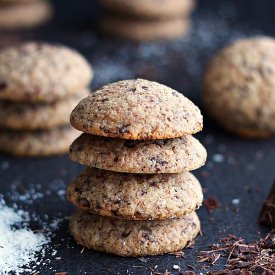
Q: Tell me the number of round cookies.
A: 12